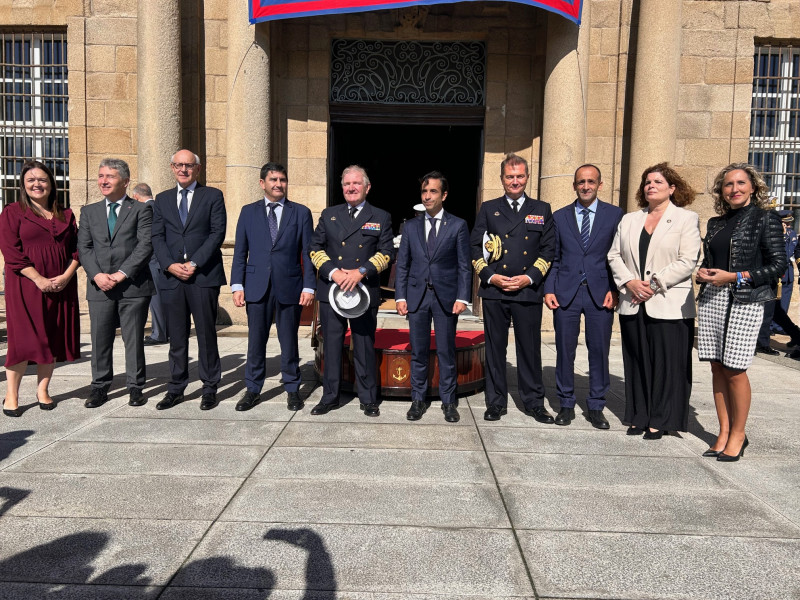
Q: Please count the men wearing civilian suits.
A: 5